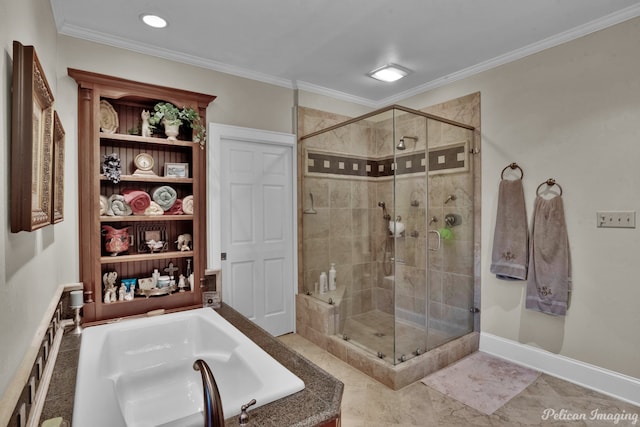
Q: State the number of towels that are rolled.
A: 7